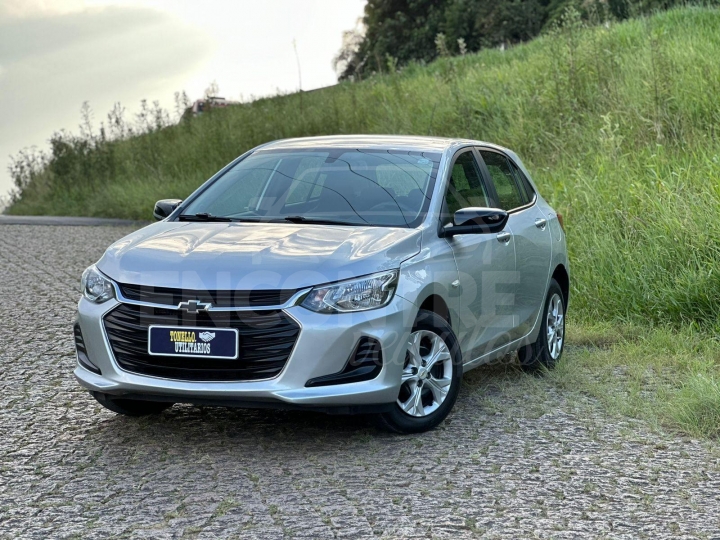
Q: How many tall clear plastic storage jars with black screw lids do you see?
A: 0